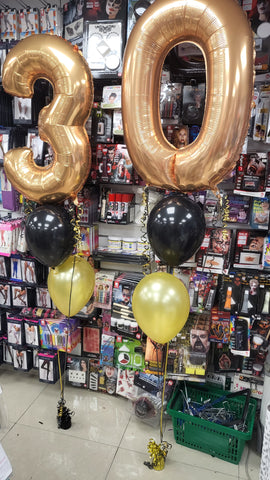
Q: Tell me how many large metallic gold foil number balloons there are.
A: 2